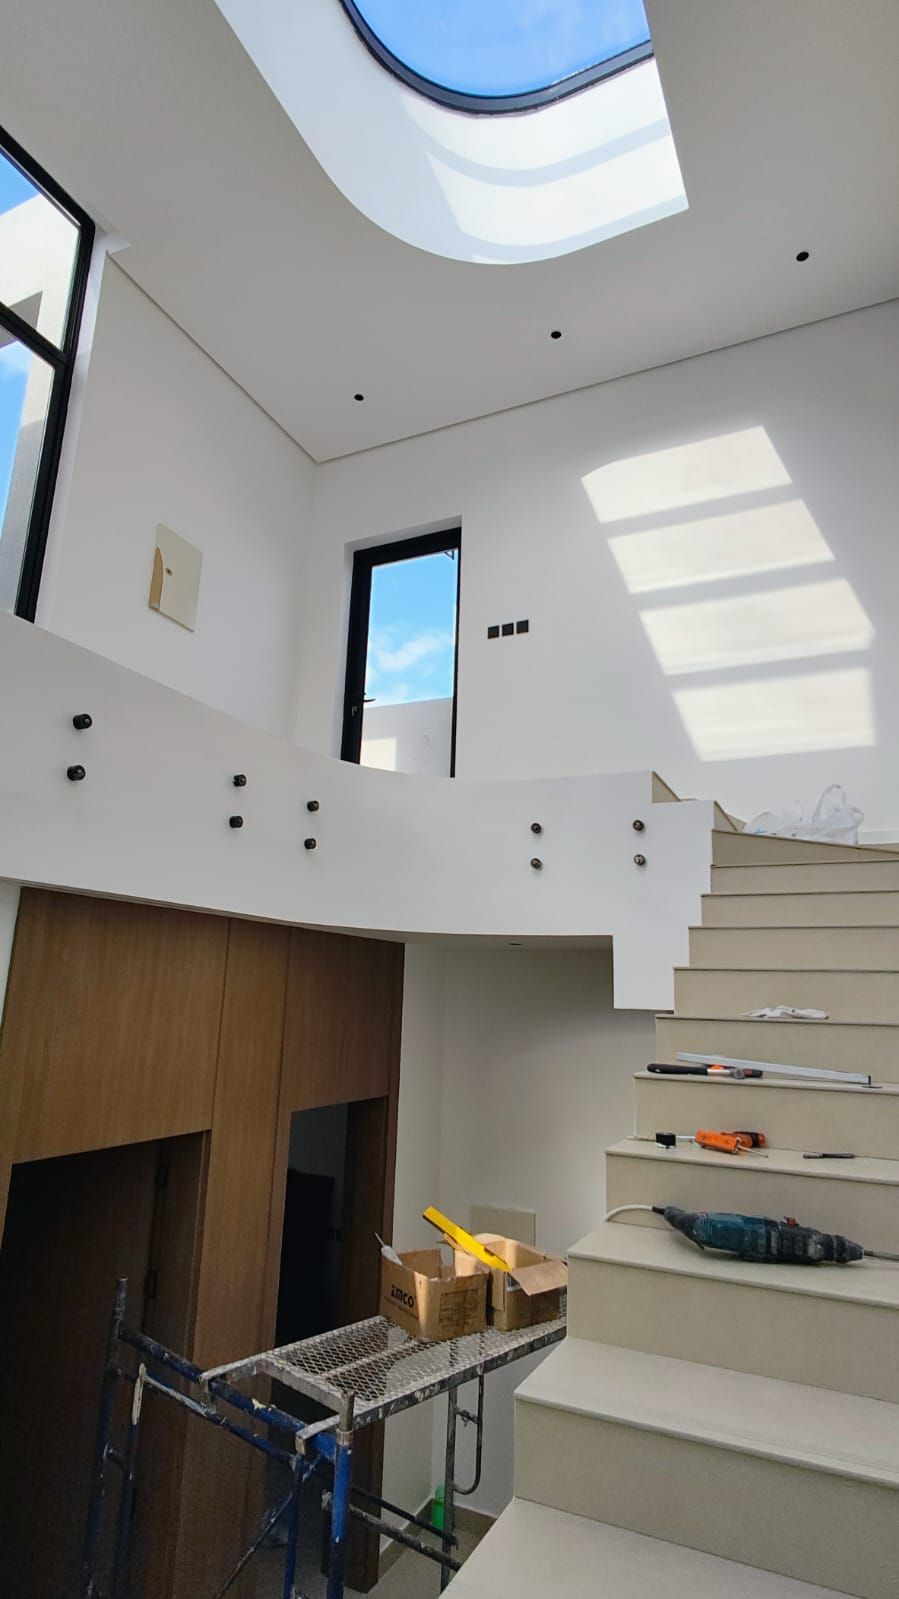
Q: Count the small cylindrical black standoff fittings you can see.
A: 10